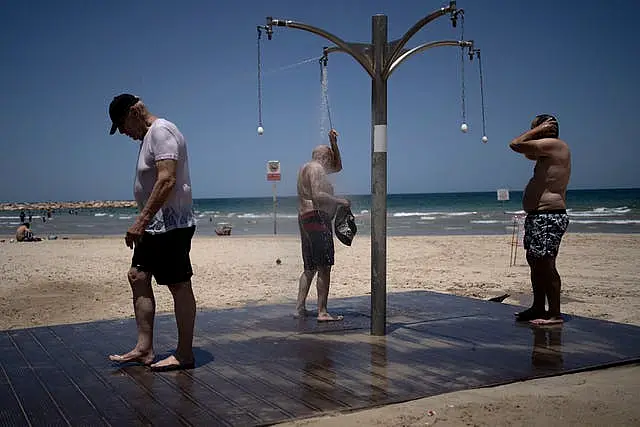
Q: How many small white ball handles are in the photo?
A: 3